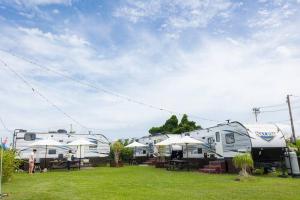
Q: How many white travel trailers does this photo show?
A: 3